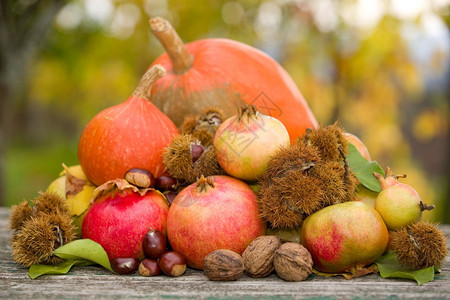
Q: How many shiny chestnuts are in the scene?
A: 8